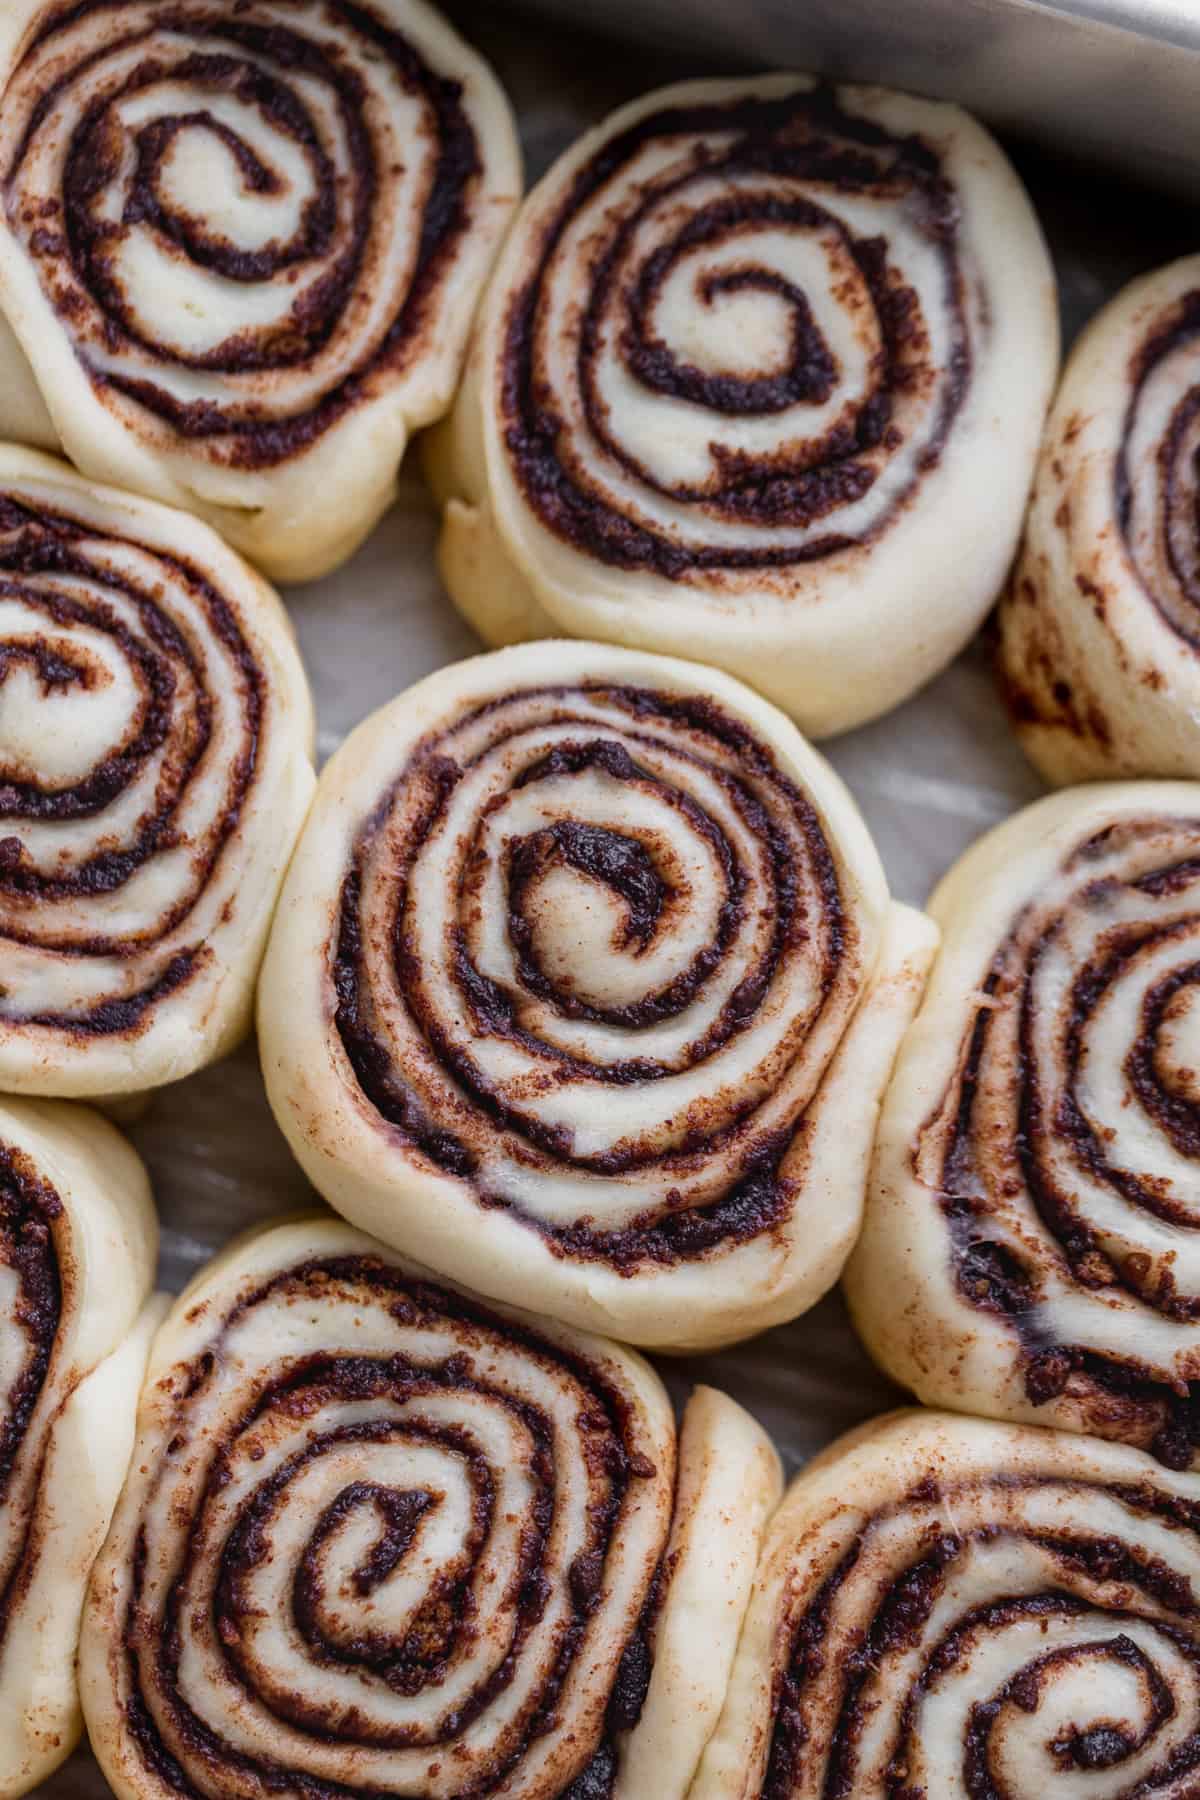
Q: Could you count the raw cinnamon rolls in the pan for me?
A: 9